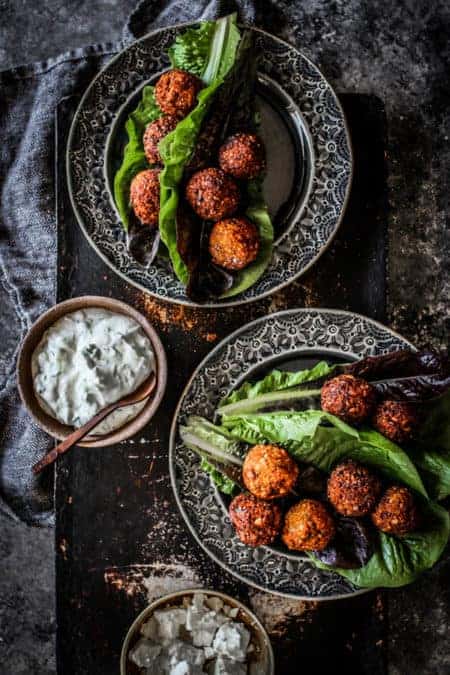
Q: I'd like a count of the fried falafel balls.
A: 13